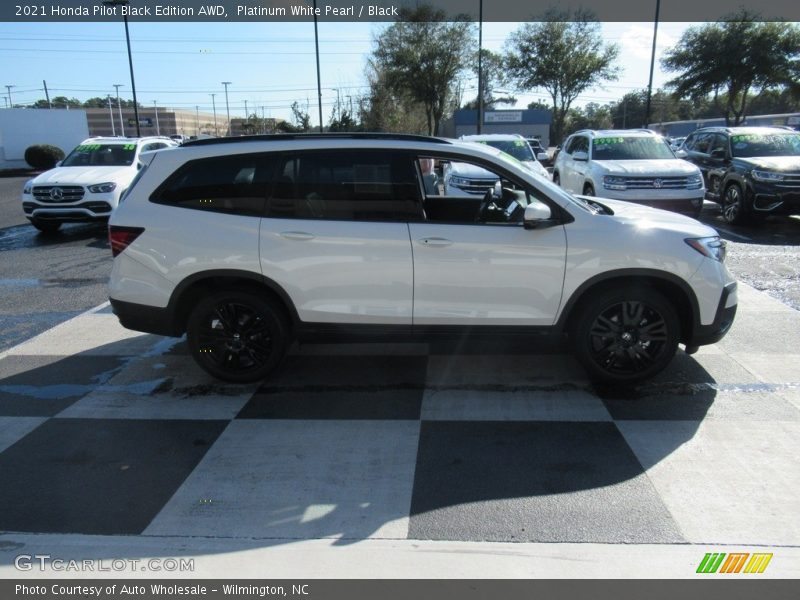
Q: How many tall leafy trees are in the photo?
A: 3